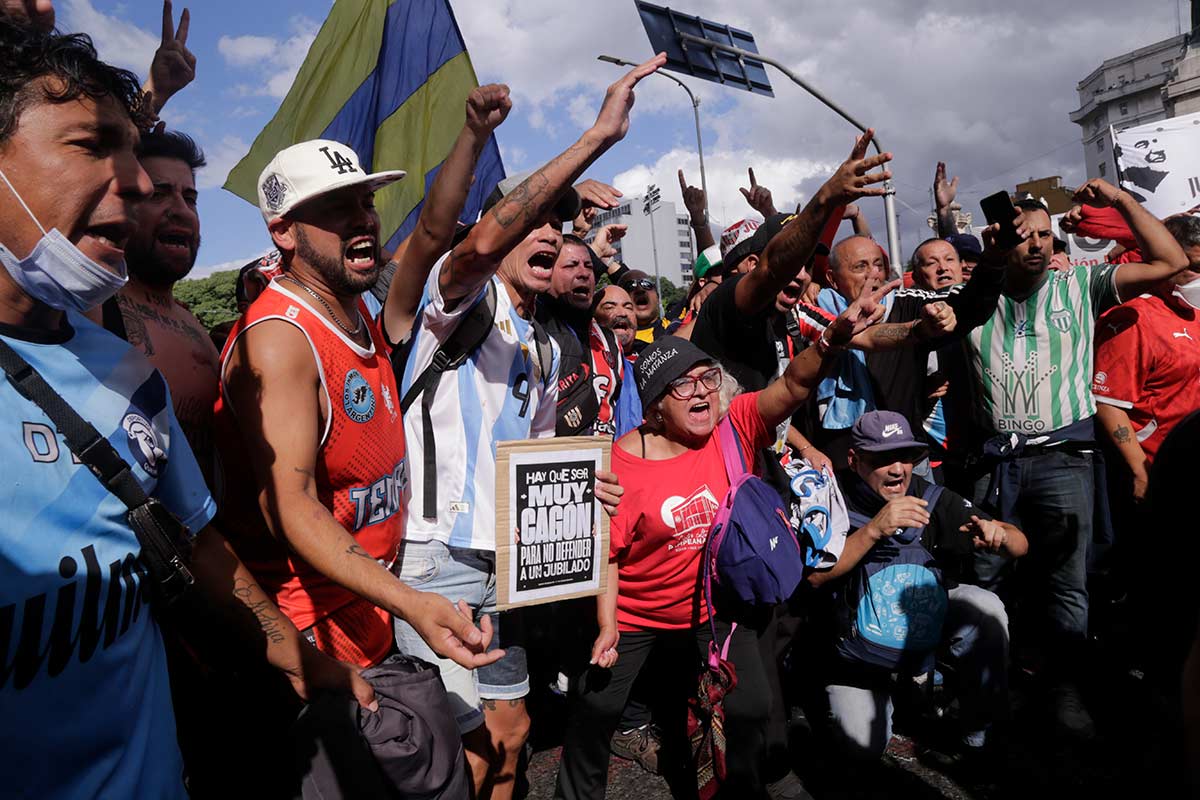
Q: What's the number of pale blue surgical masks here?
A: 1